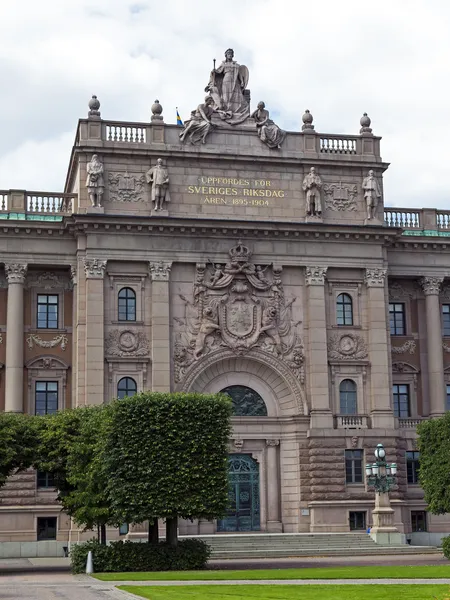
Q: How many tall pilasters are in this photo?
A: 4